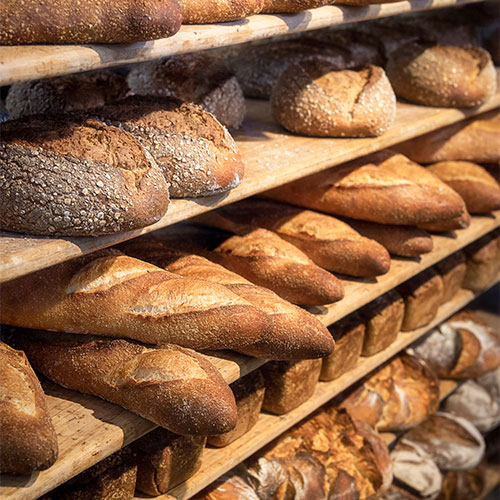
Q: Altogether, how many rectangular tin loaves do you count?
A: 9